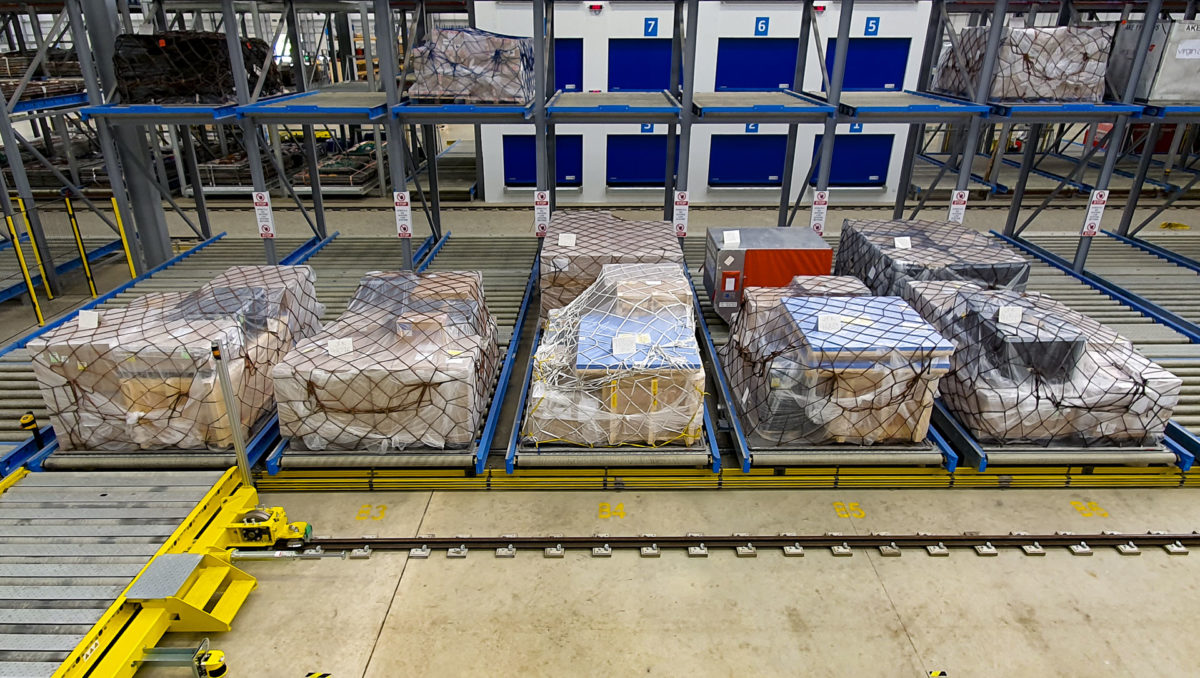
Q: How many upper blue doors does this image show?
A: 4